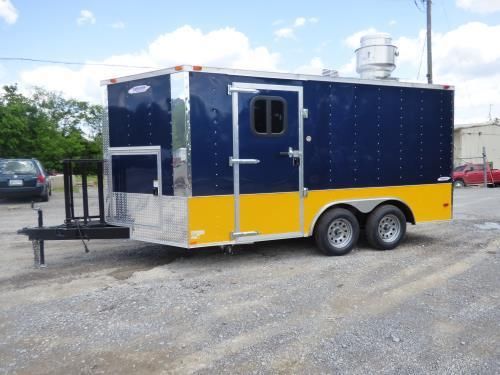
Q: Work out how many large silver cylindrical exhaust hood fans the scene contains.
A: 1